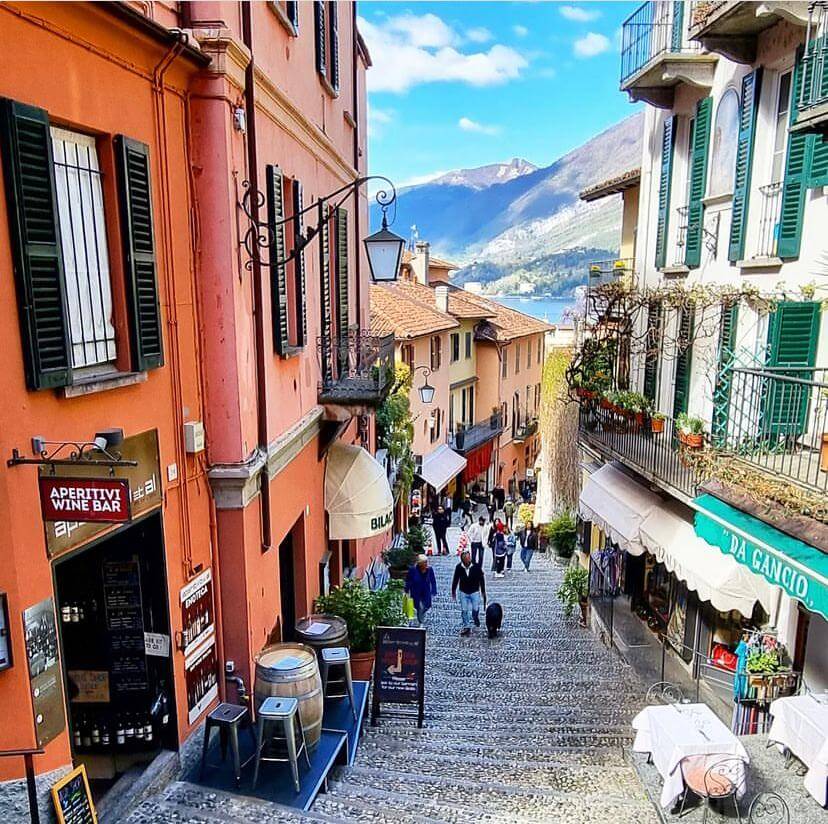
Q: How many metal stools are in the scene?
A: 3